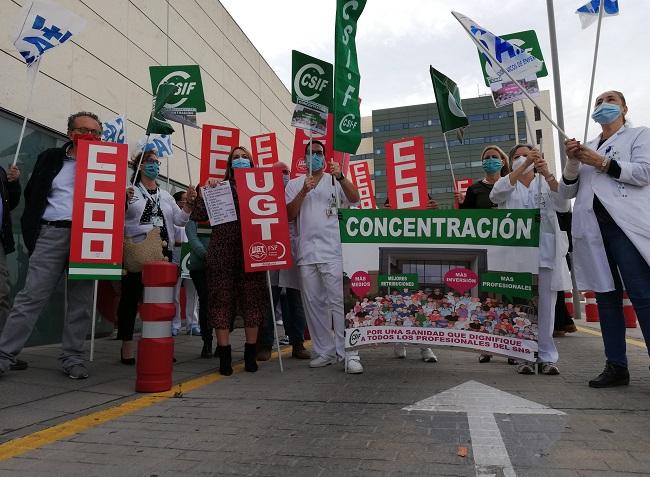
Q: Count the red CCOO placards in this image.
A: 6